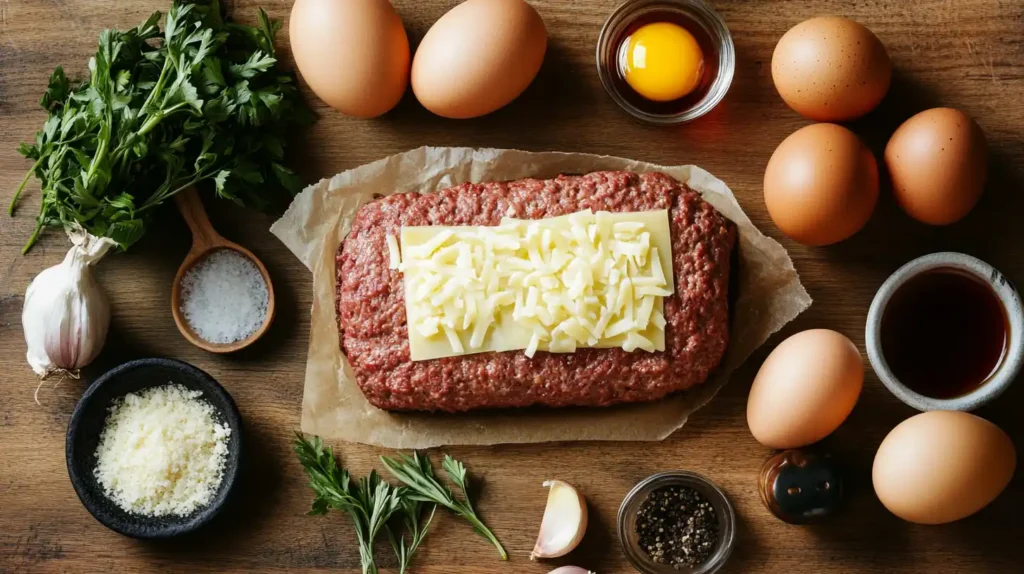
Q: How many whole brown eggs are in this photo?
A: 7